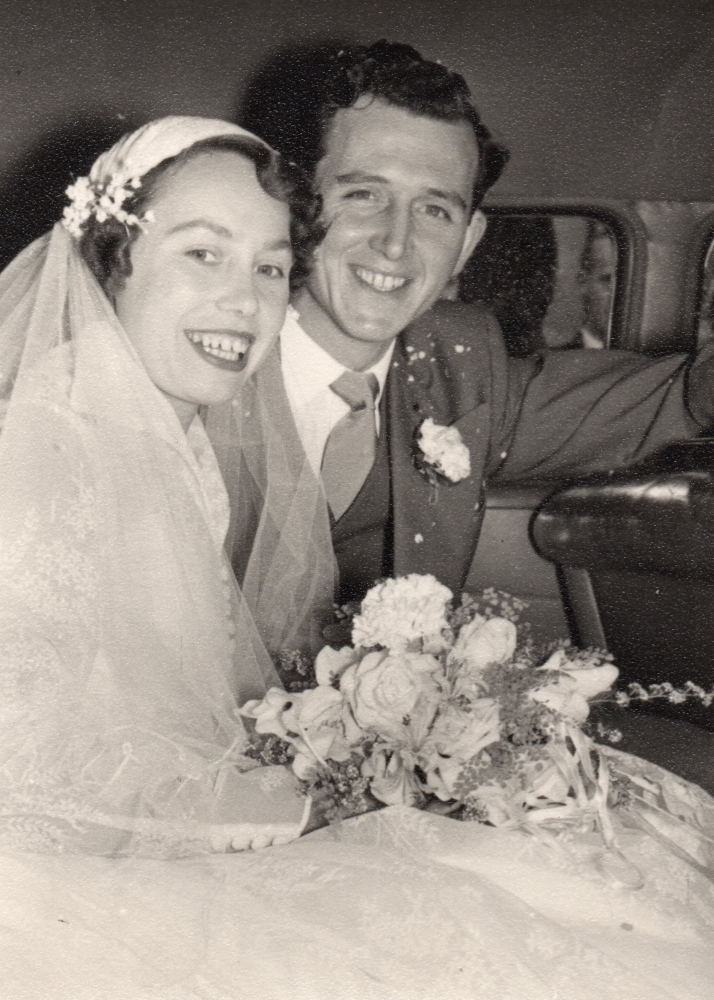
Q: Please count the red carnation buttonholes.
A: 0